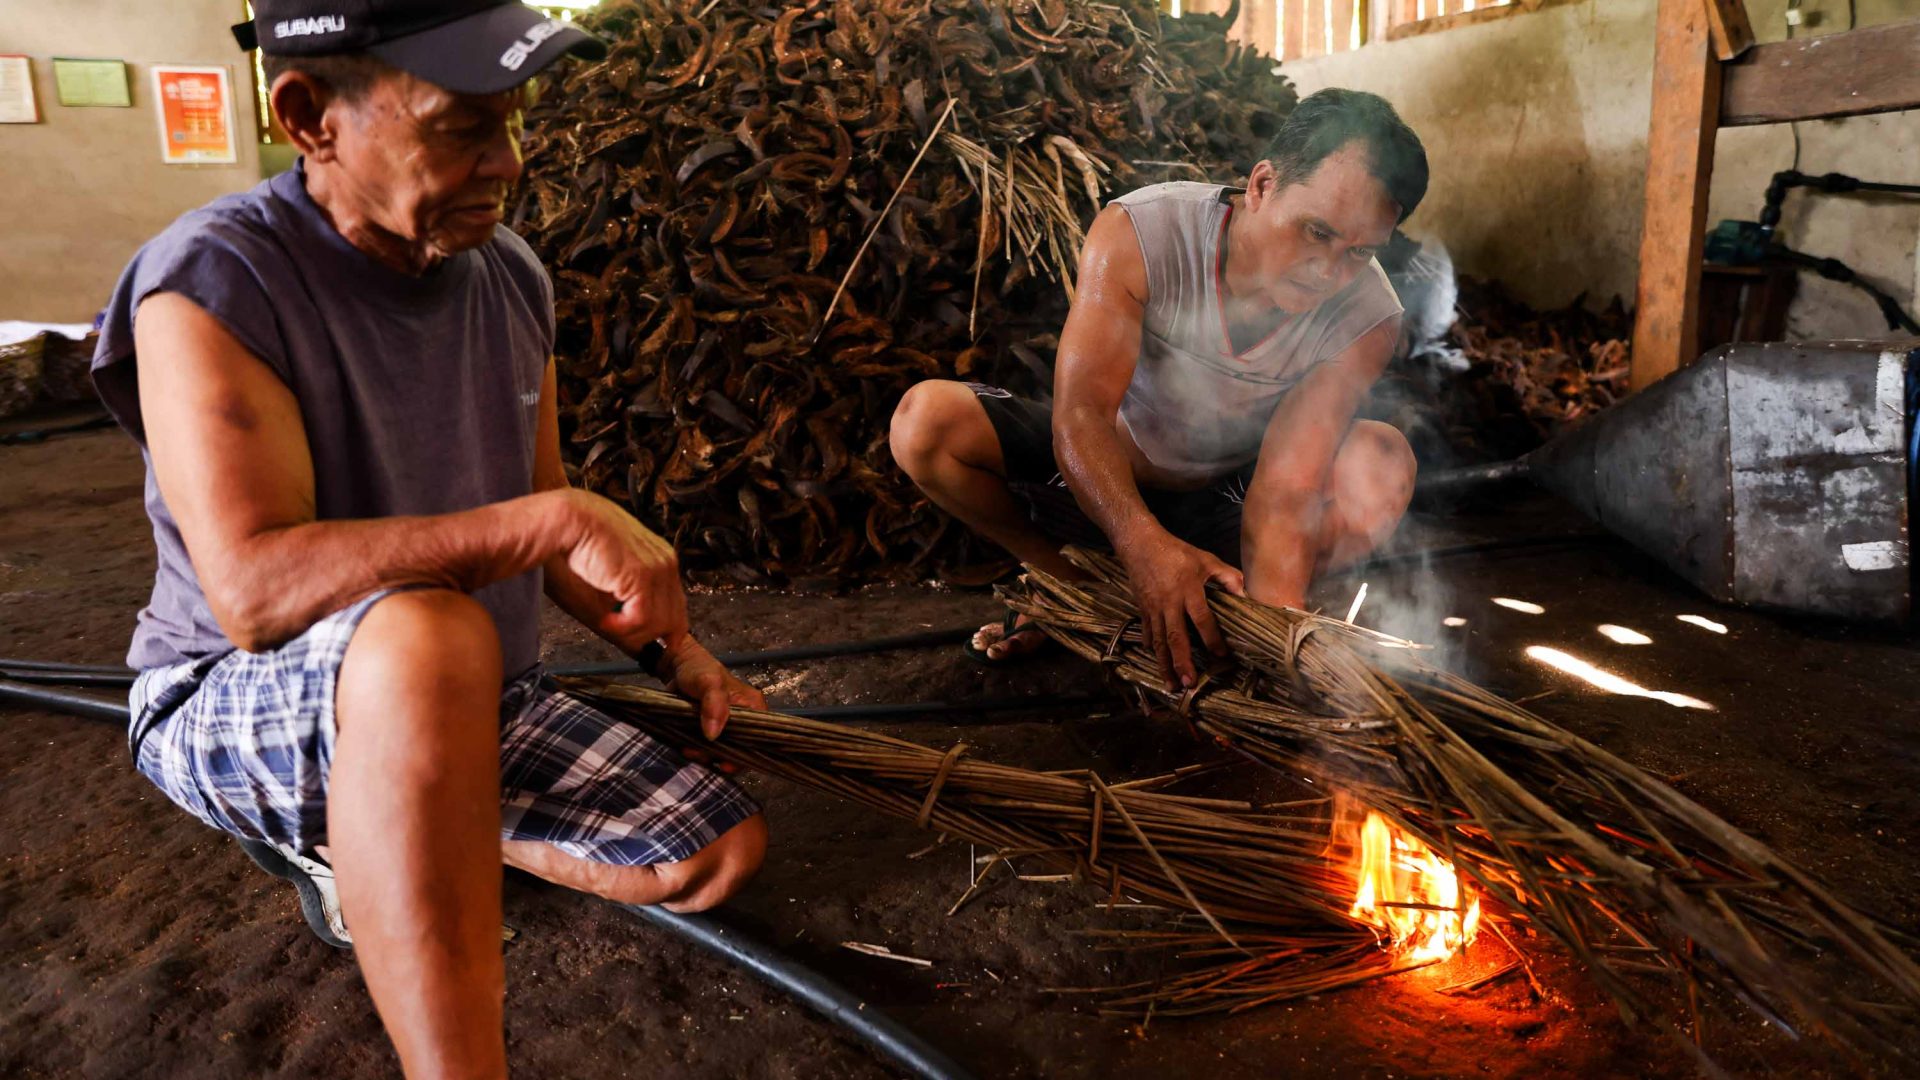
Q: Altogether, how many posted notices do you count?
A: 3